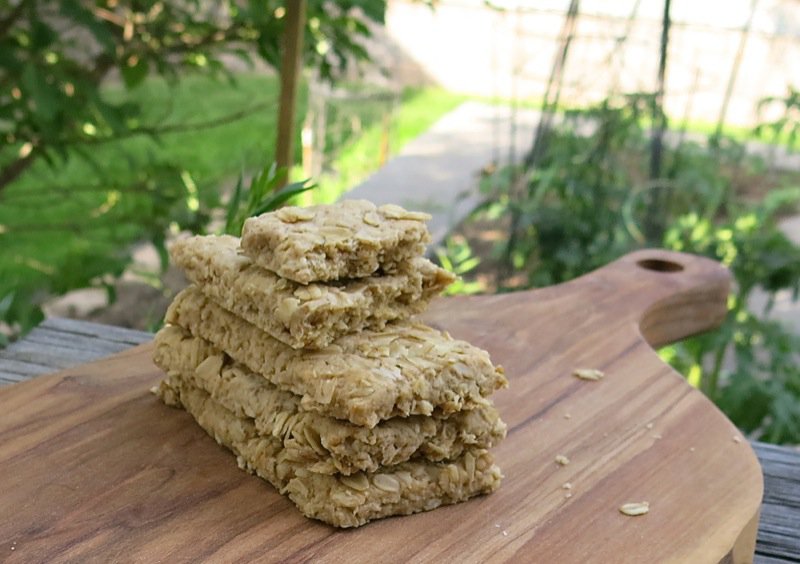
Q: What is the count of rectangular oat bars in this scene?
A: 5